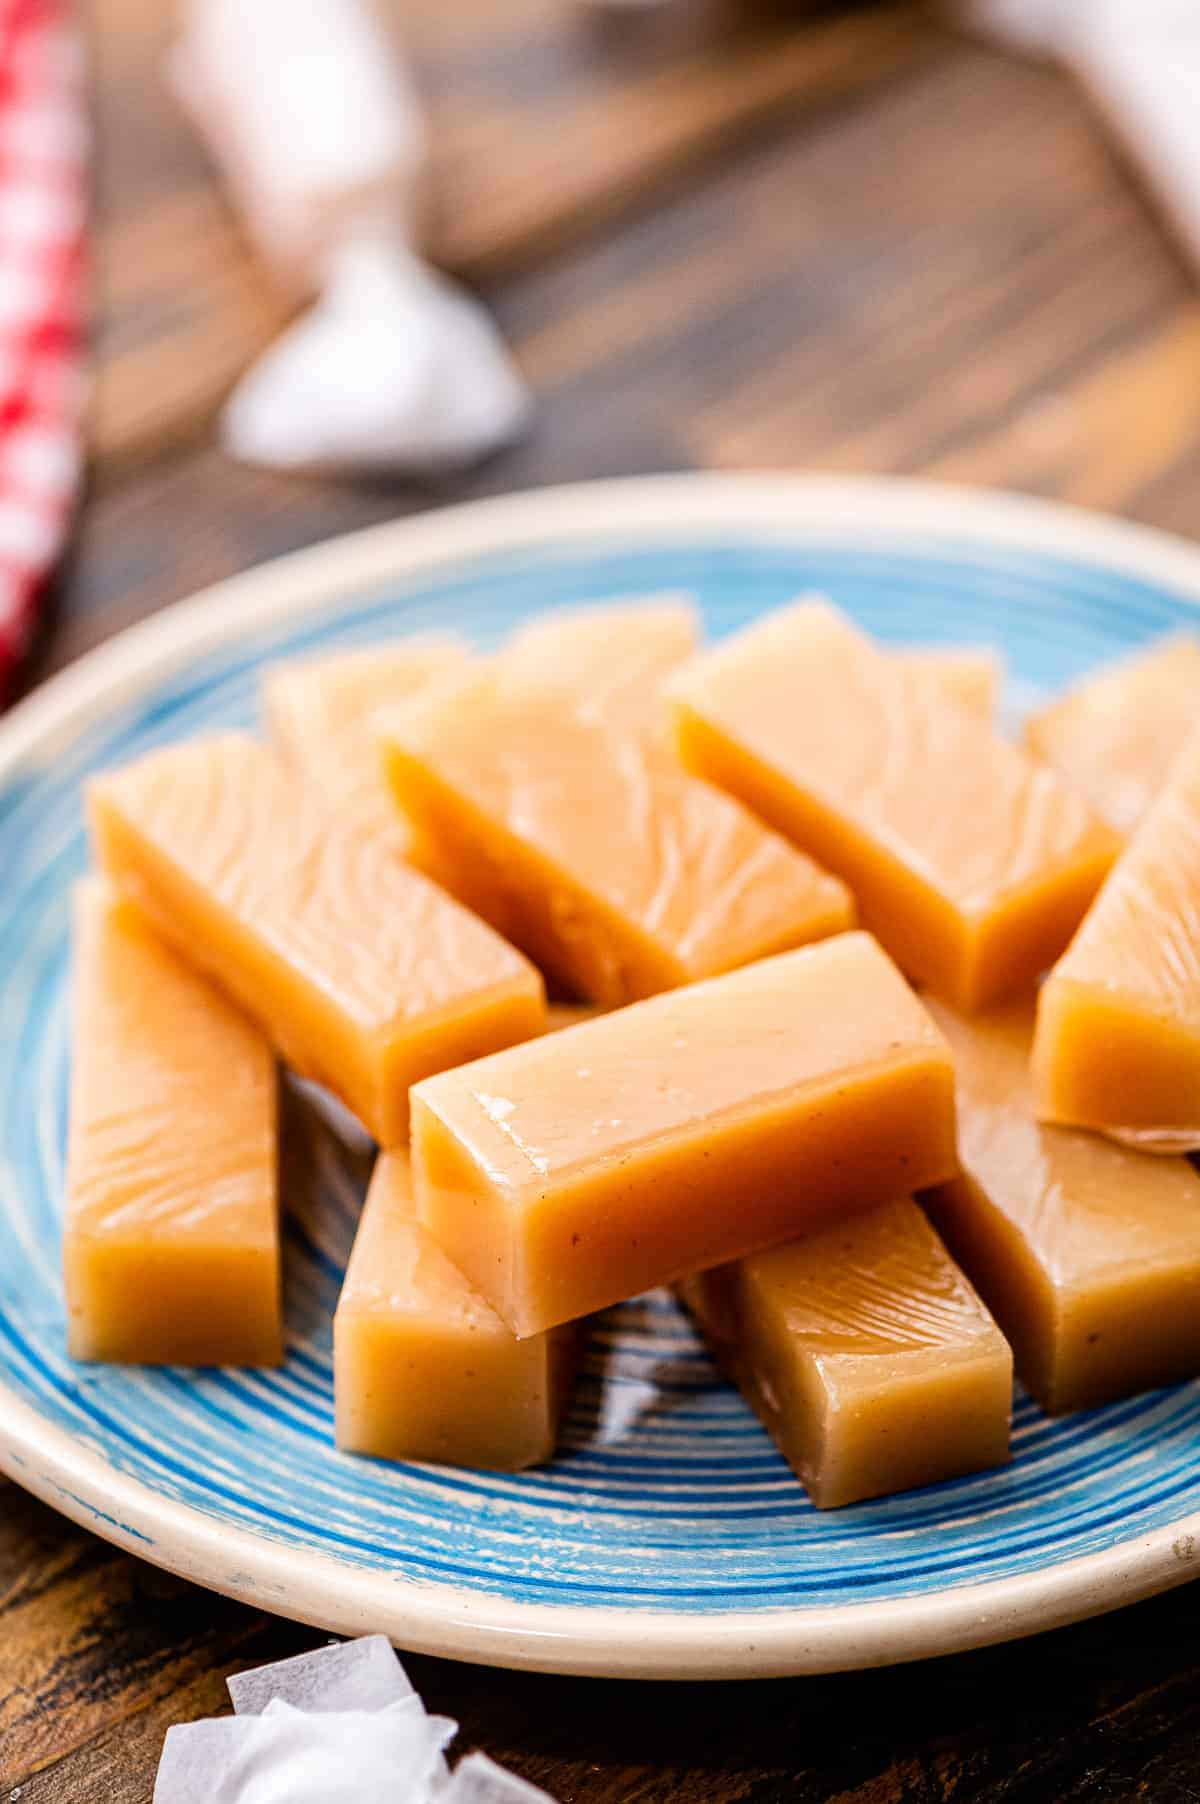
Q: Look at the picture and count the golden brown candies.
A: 13